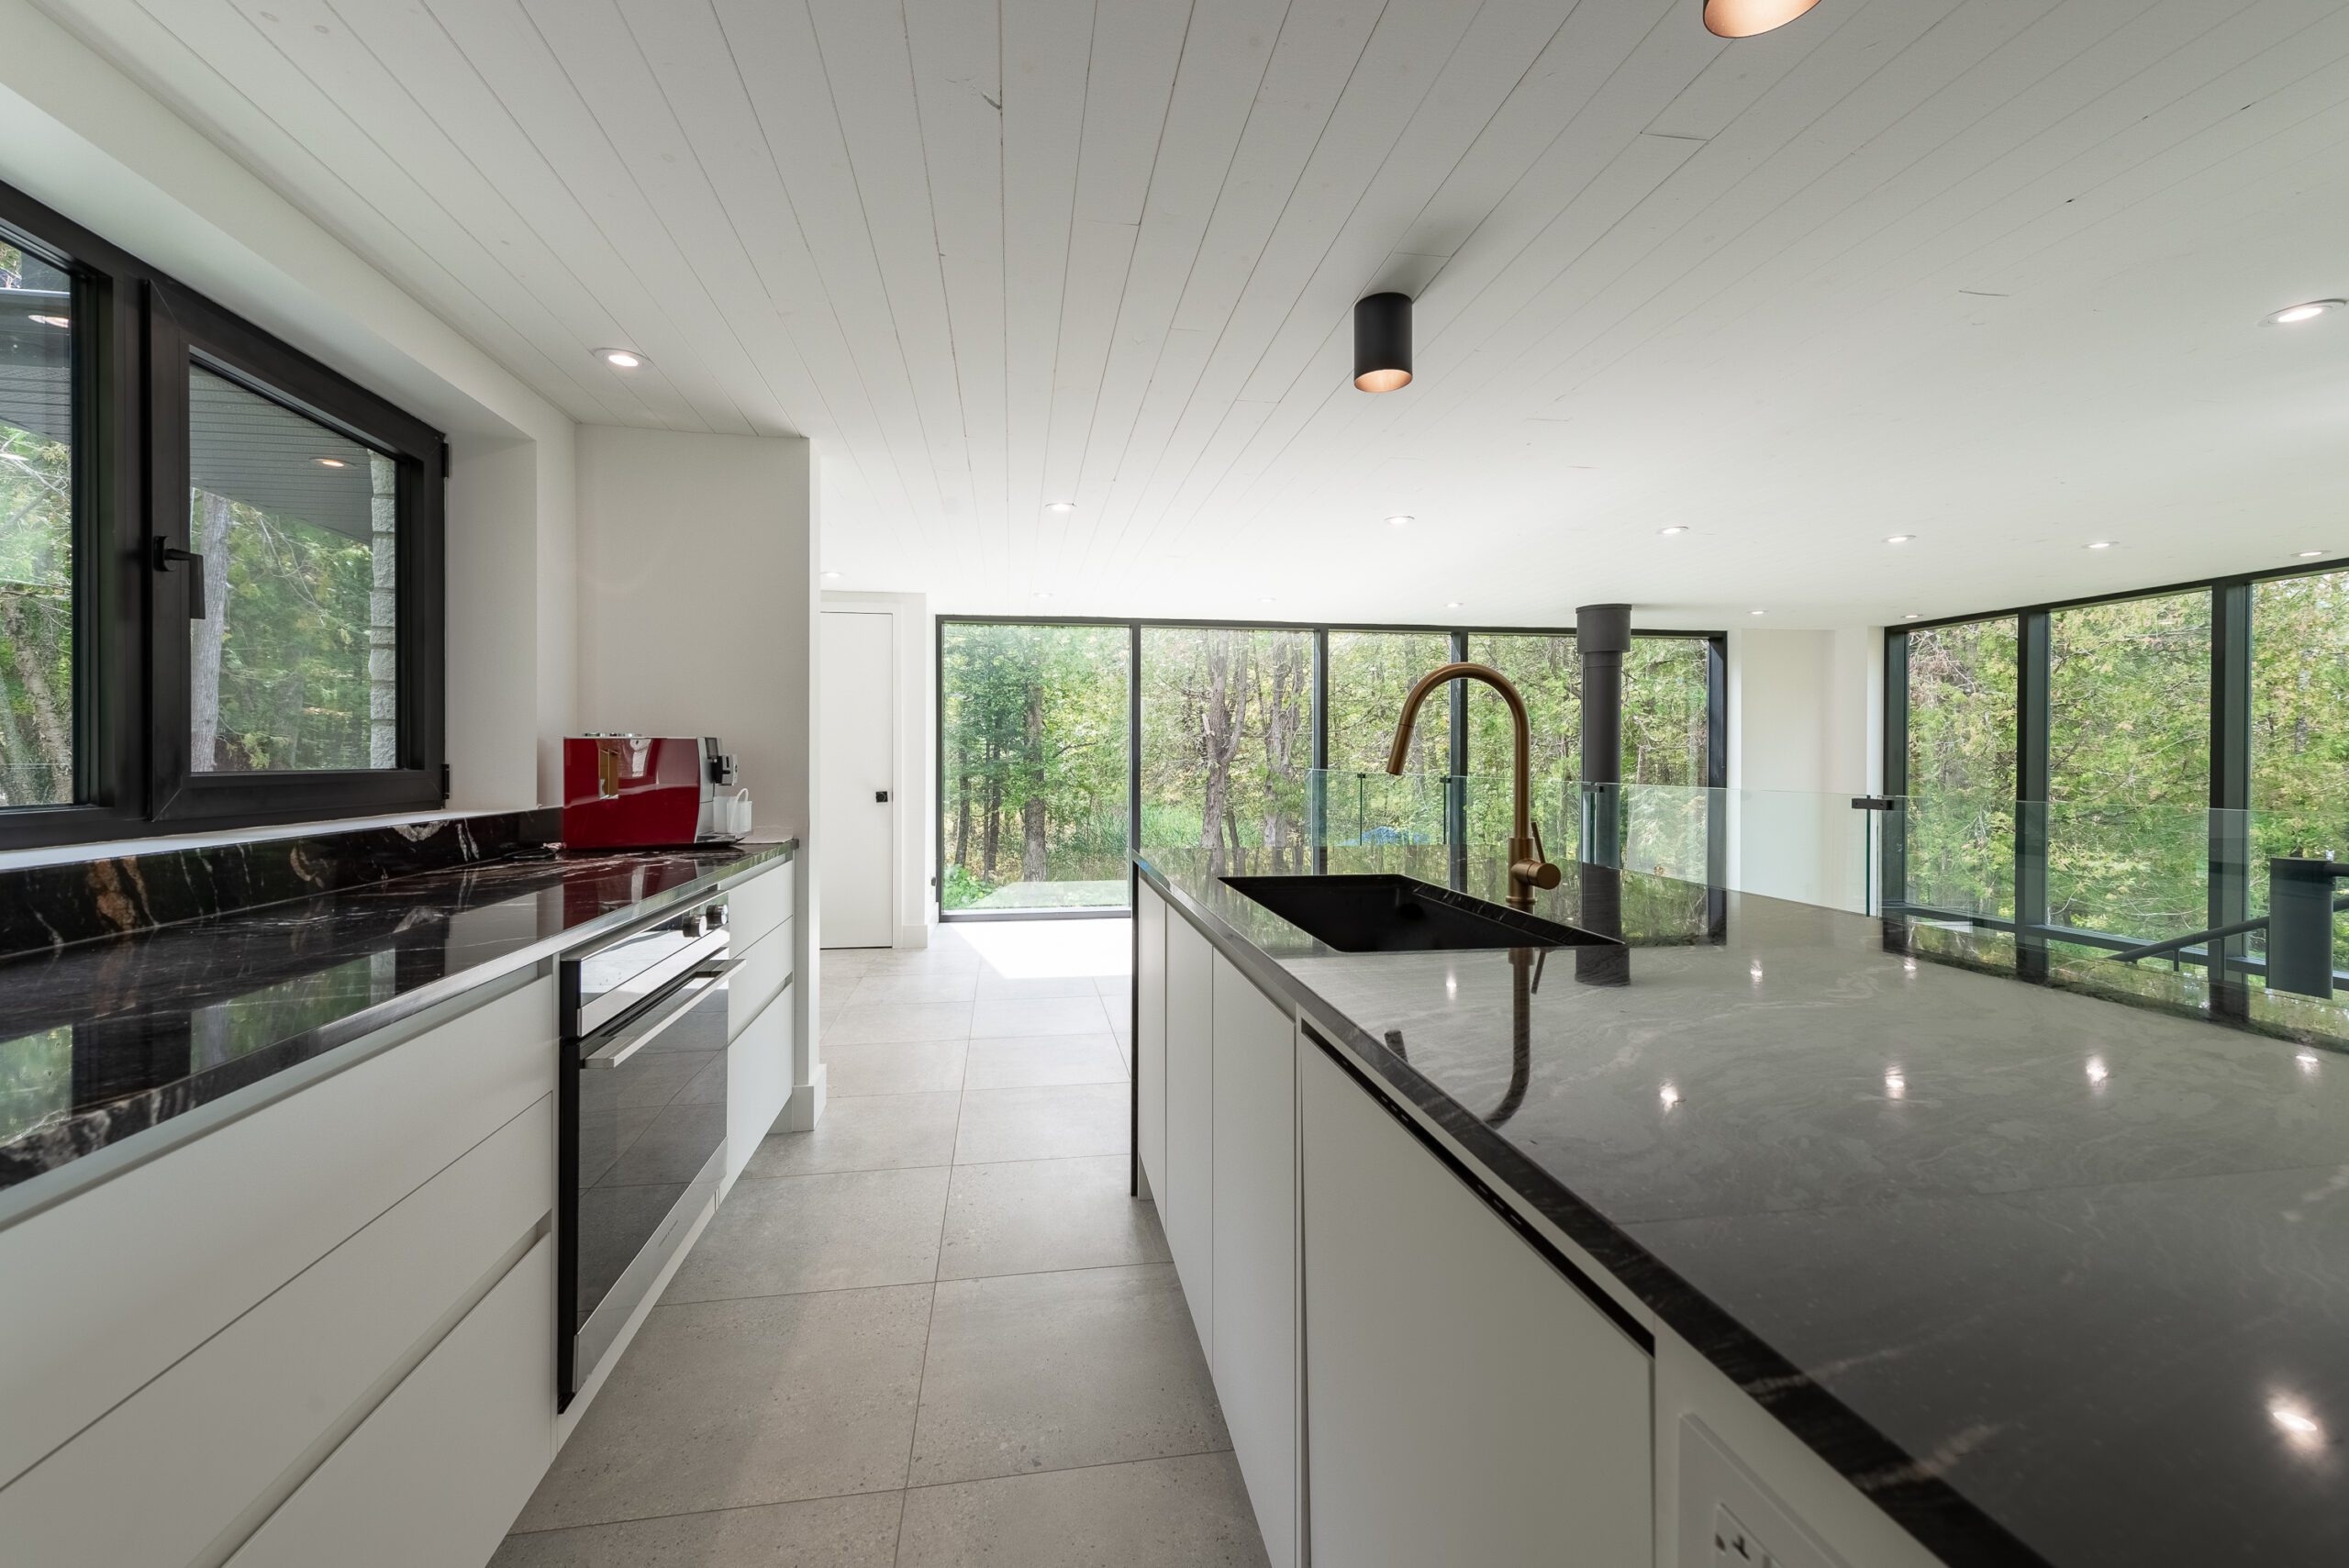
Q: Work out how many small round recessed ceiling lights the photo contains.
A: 14